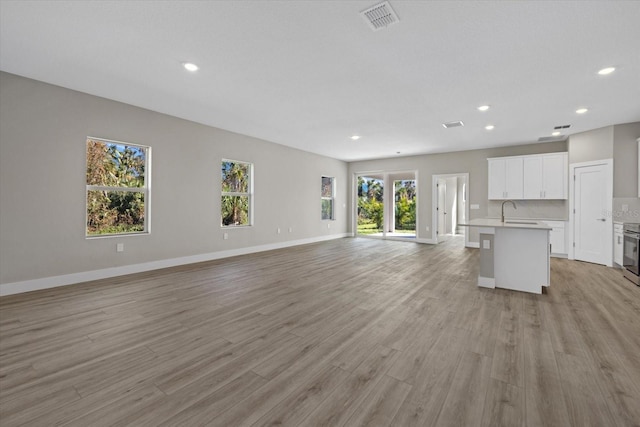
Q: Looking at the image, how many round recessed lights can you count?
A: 7